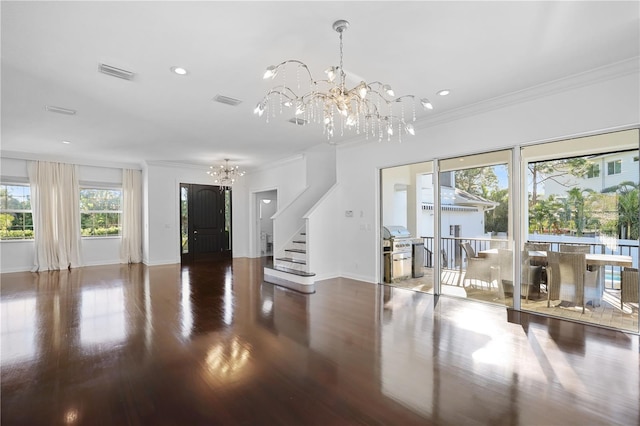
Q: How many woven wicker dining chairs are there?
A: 6